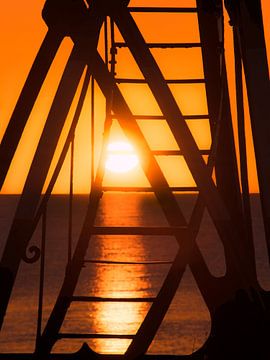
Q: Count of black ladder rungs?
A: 10